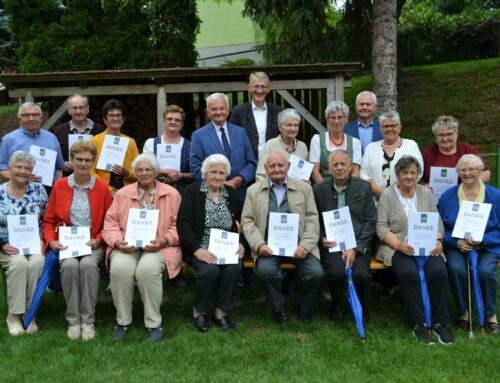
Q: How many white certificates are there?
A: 14